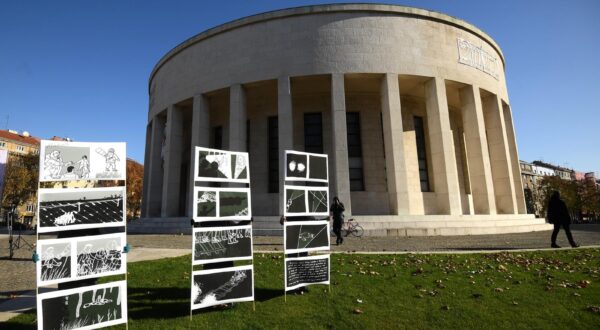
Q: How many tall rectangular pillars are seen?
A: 12